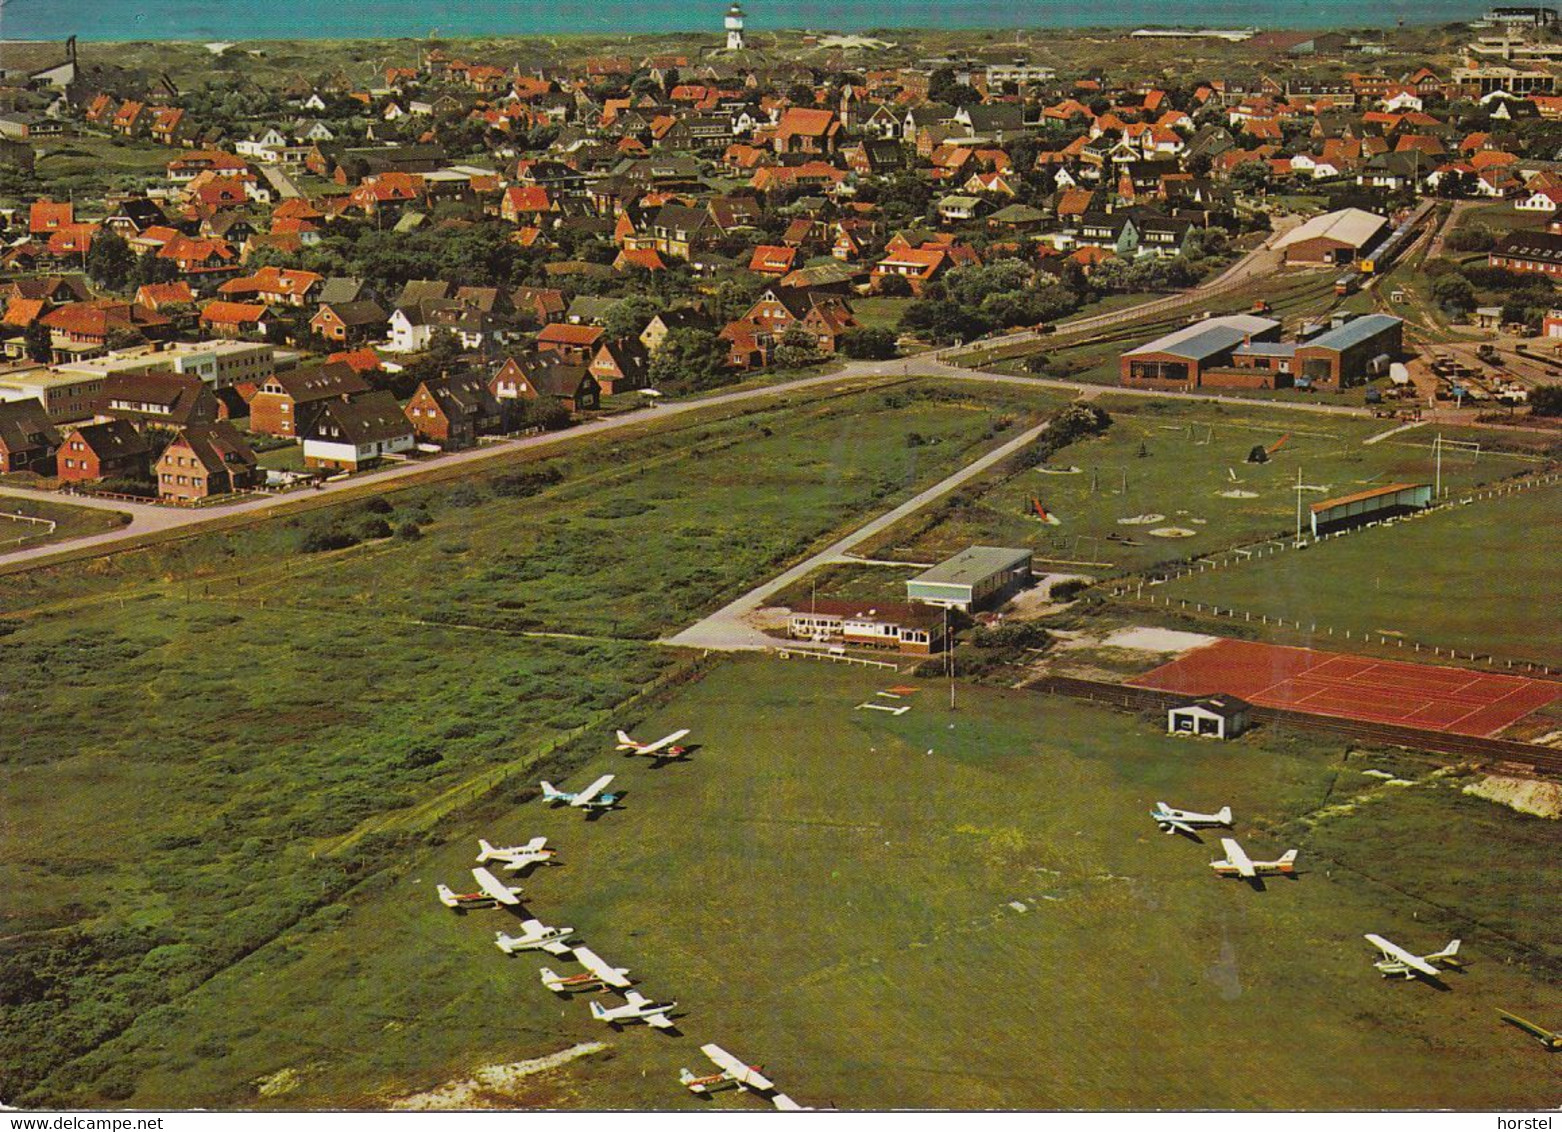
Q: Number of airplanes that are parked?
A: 13